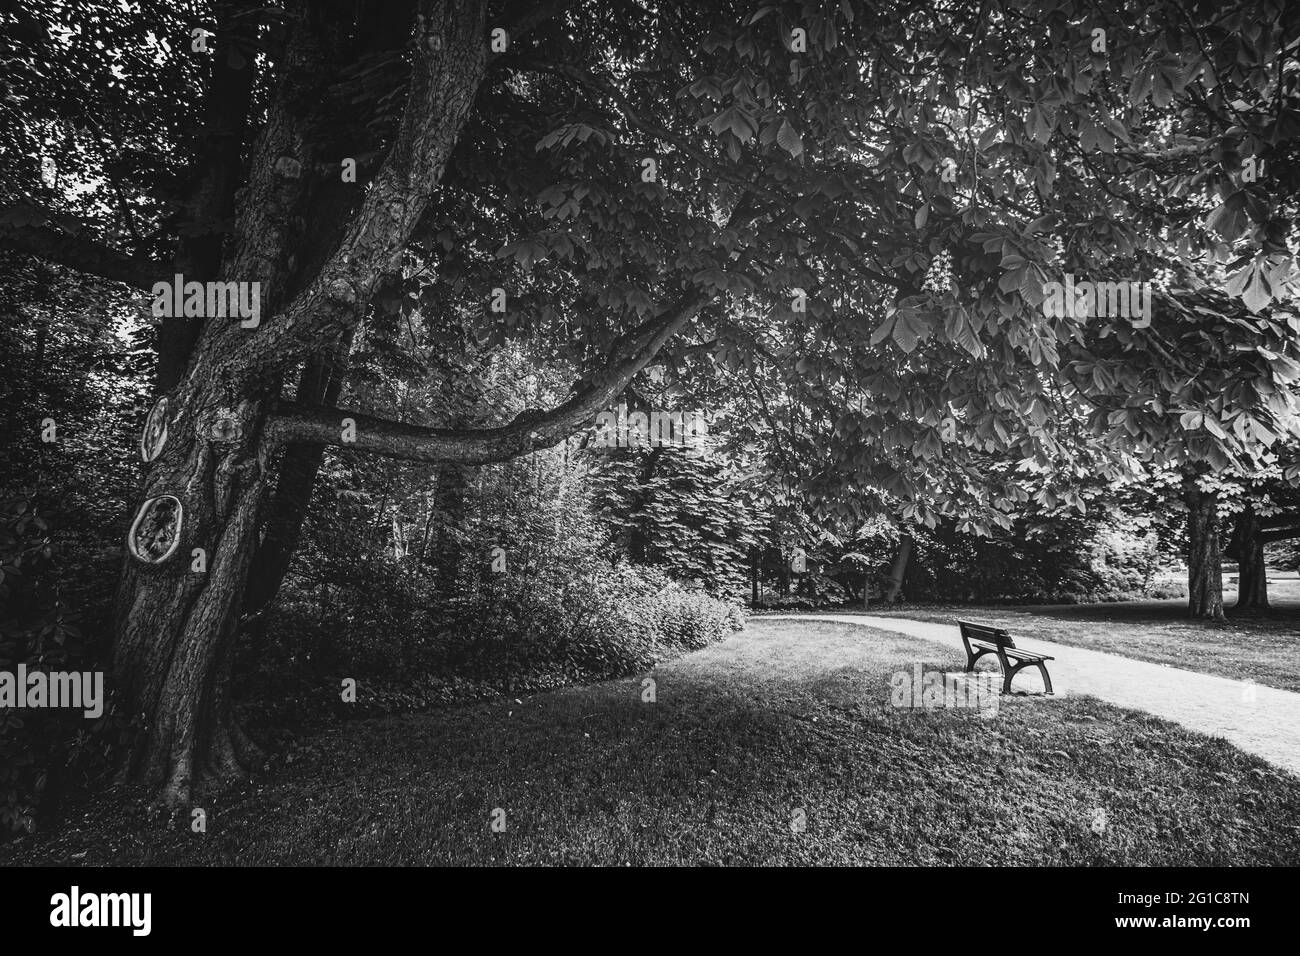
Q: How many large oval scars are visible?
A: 2